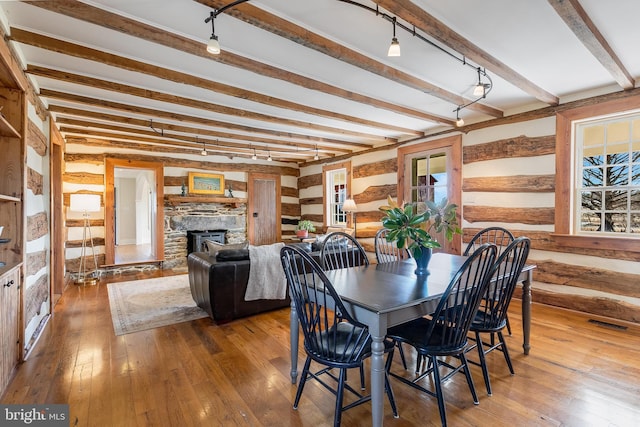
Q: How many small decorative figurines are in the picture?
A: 2